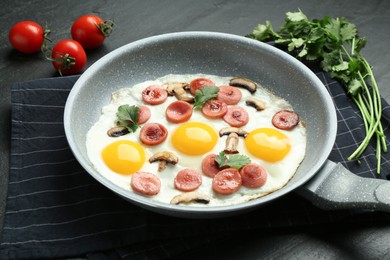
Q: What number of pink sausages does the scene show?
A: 14